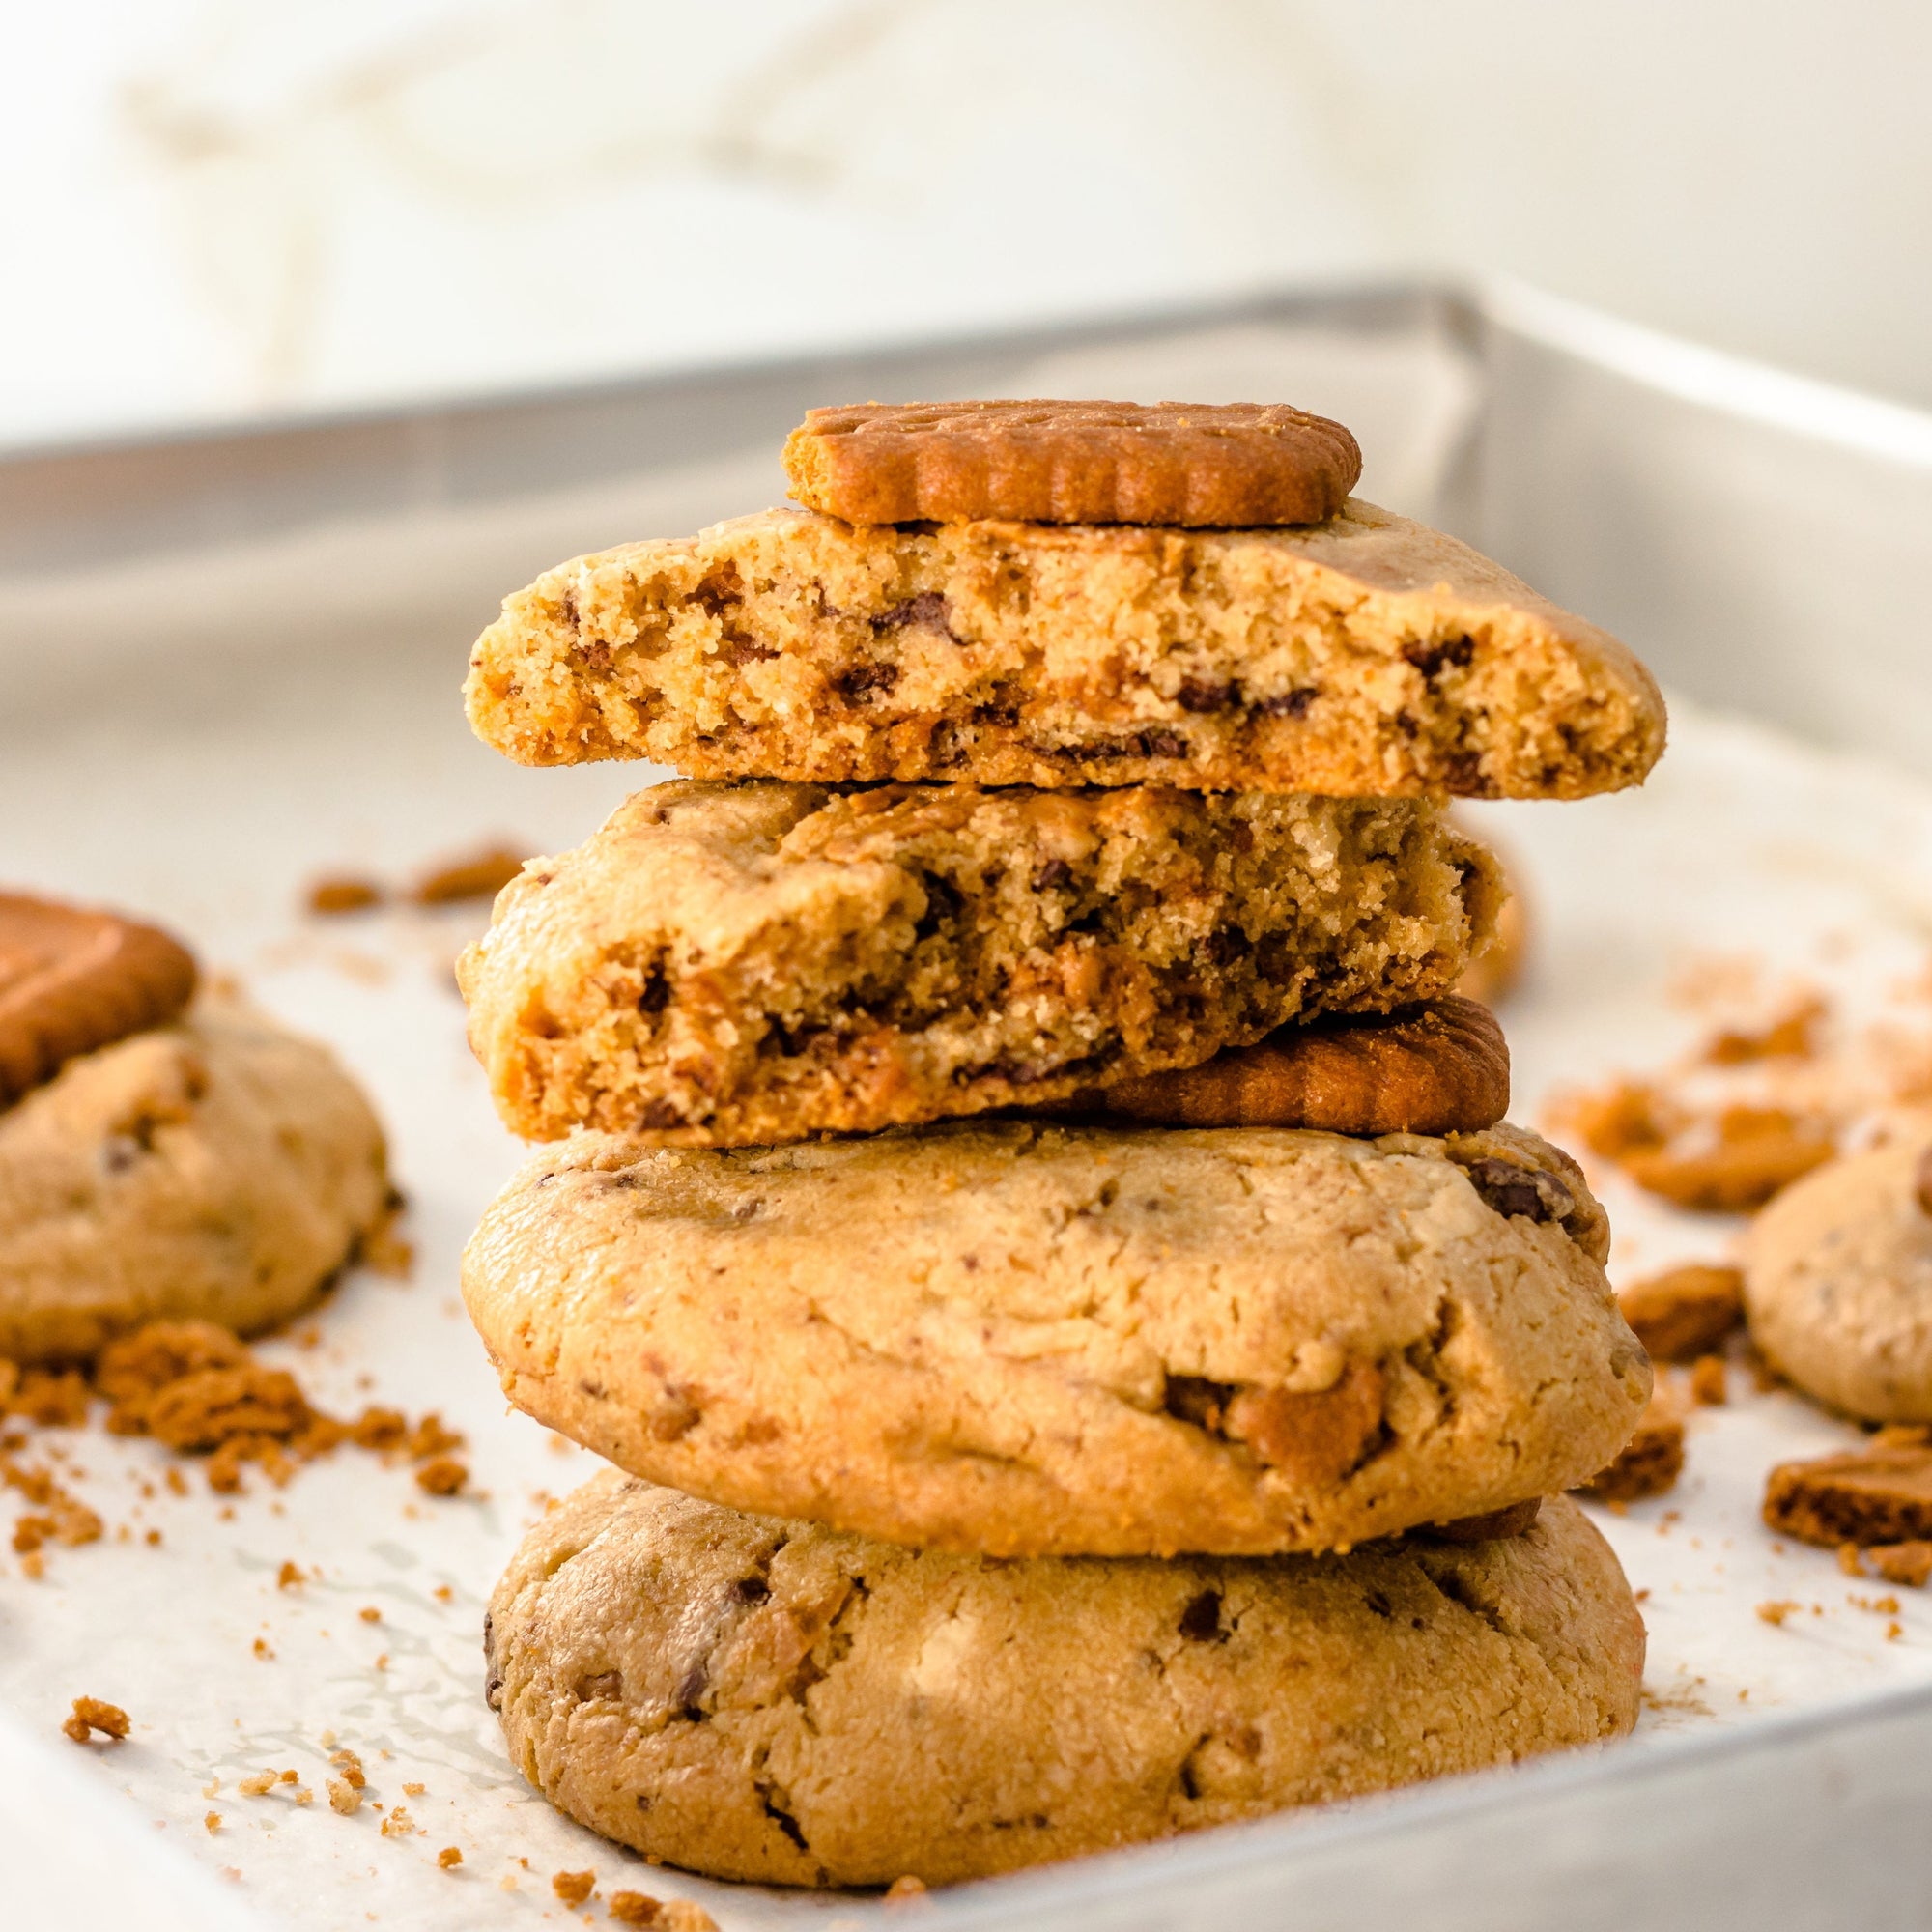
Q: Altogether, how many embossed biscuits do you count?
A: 3